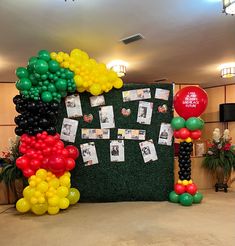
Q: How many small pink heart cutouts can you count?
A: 3